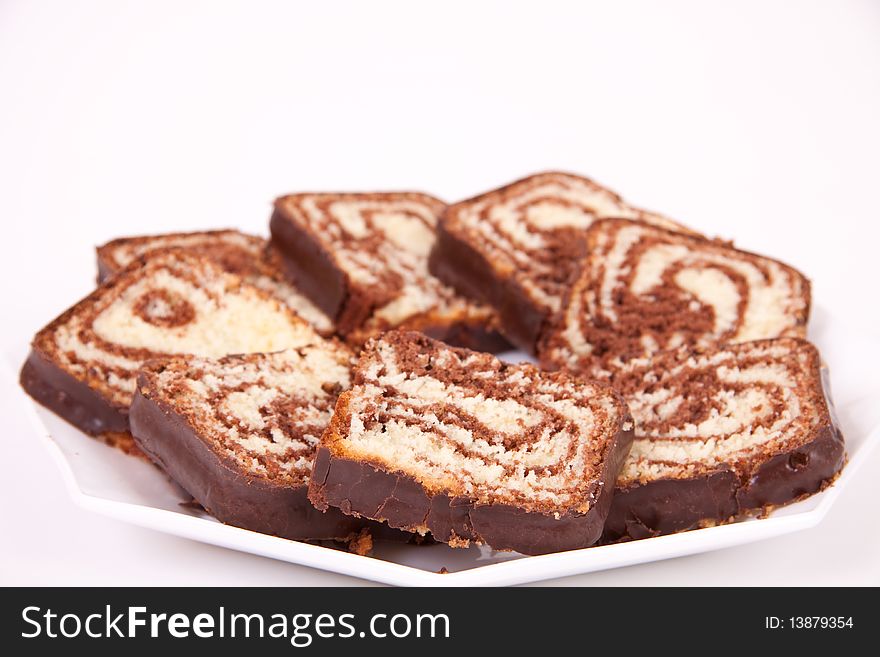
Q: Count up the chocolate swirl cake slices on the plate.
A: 8